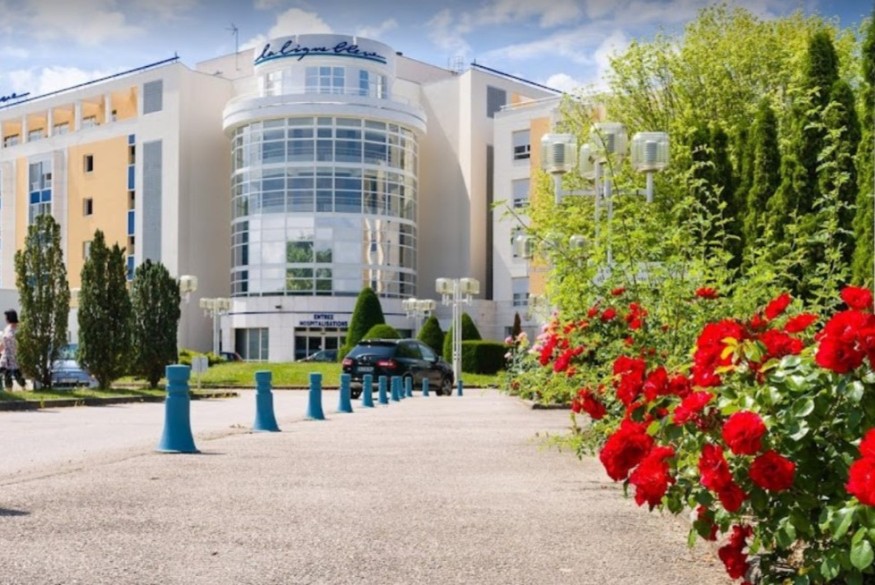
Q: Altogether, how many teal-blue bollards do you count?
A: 11